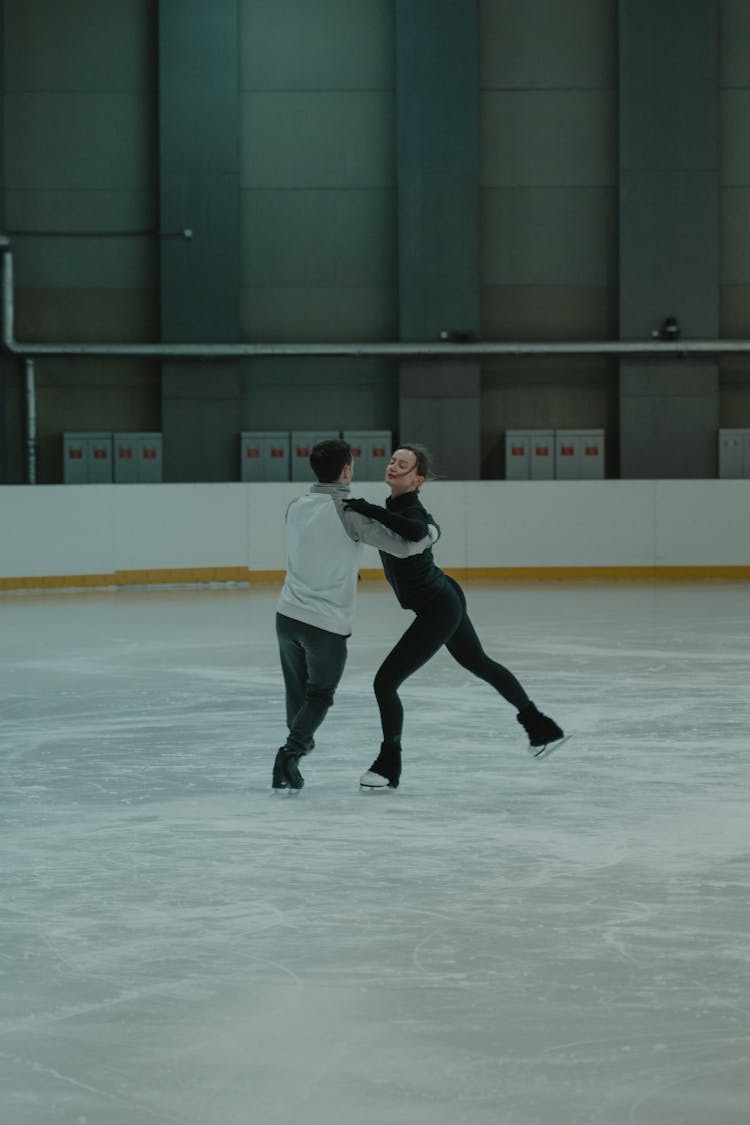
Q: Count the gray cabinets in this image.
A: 8